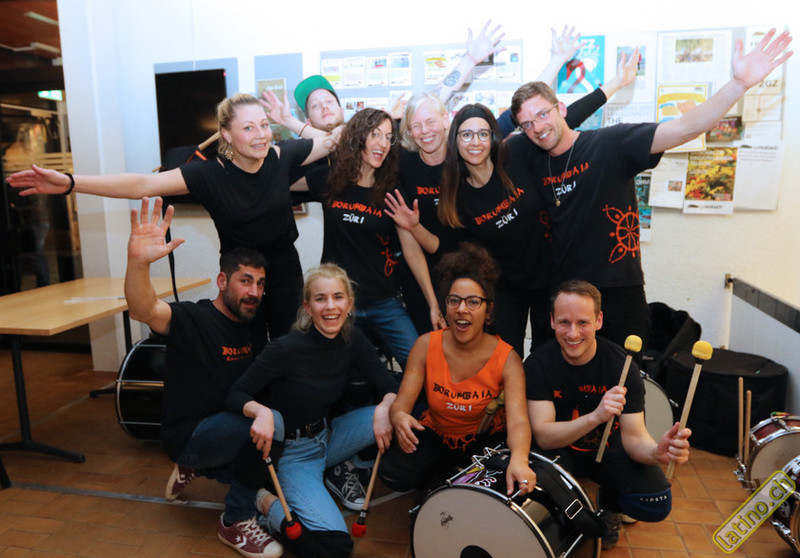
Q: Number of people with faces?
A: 10